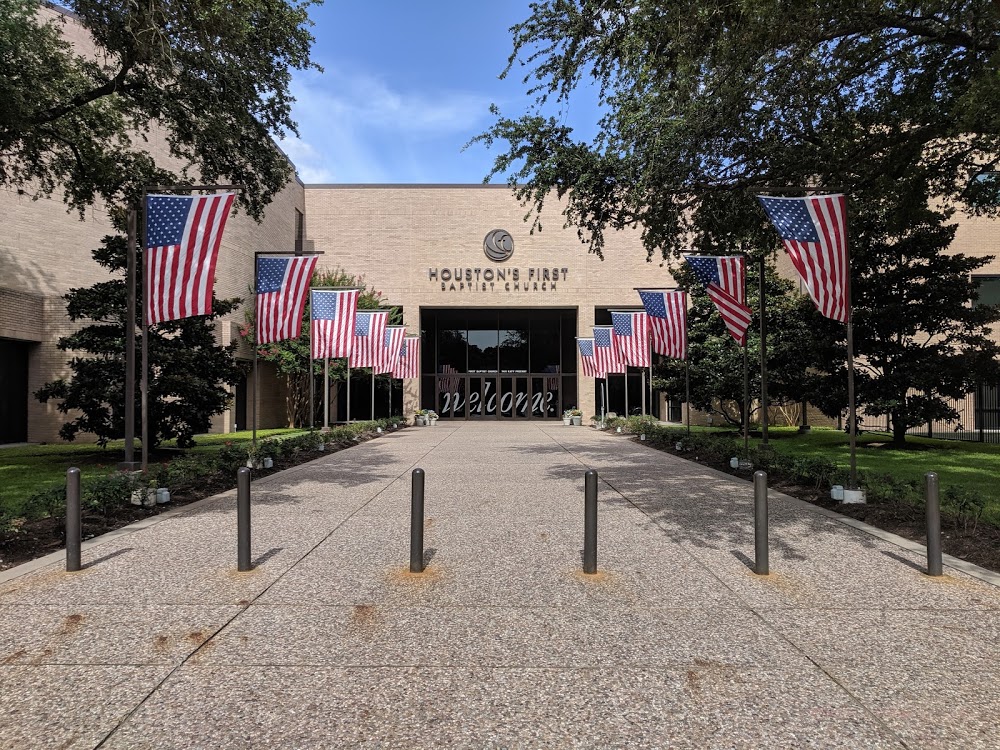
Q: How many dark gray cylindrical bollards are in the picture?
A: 6